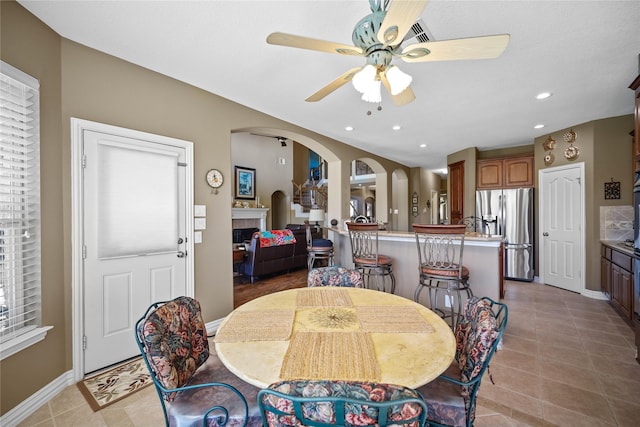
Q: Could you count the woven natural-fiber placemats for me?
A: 4